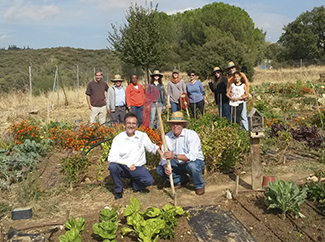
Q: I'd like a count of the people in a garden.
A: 11